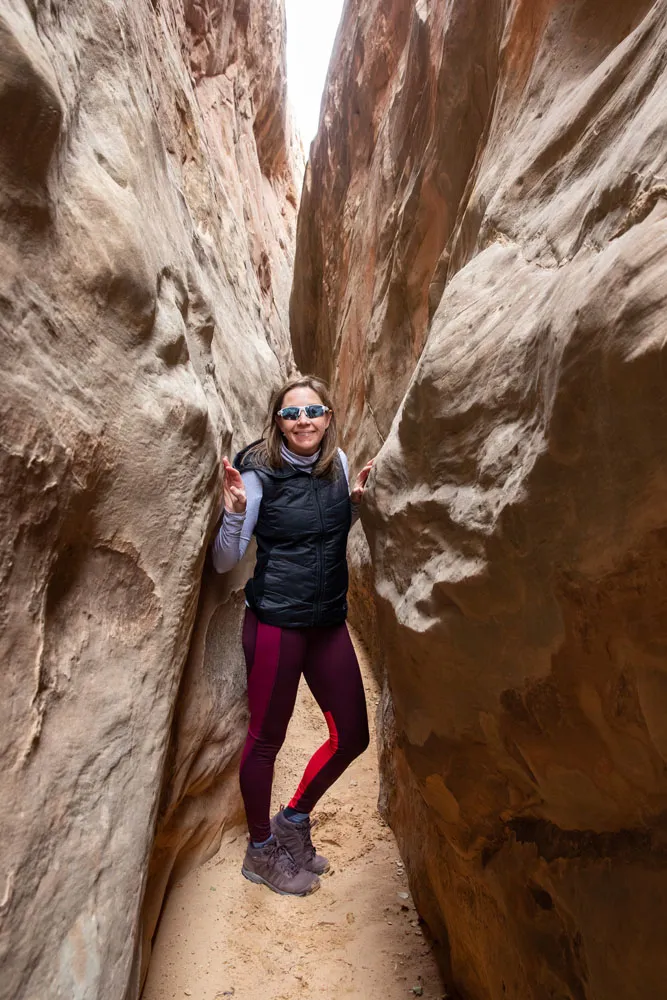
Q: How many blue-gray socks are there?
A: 2